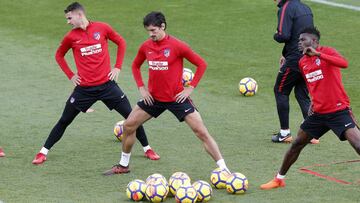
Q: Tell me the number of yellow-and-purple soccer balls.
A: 11